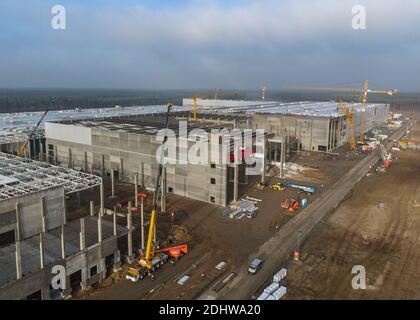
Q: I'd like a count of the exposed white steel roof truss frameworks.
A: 1